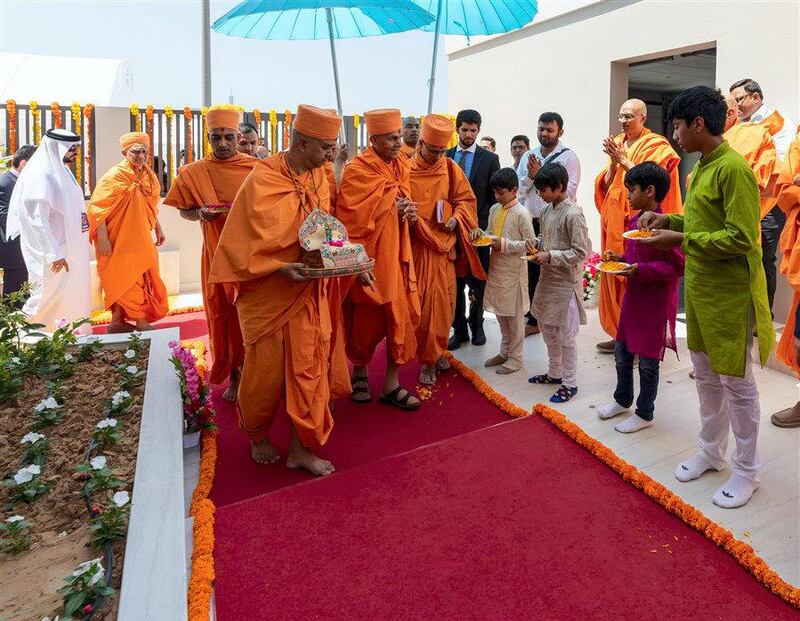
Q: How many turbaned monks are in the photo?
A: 5